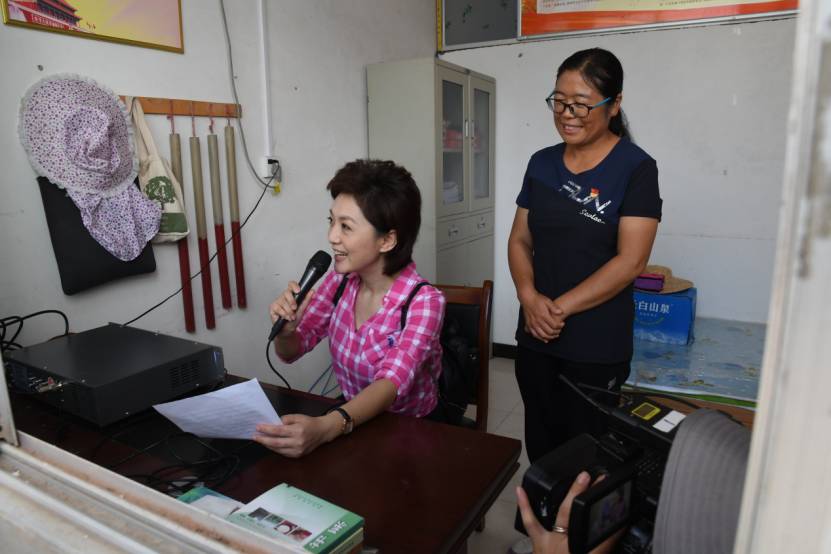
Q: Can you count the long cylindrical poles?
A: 4